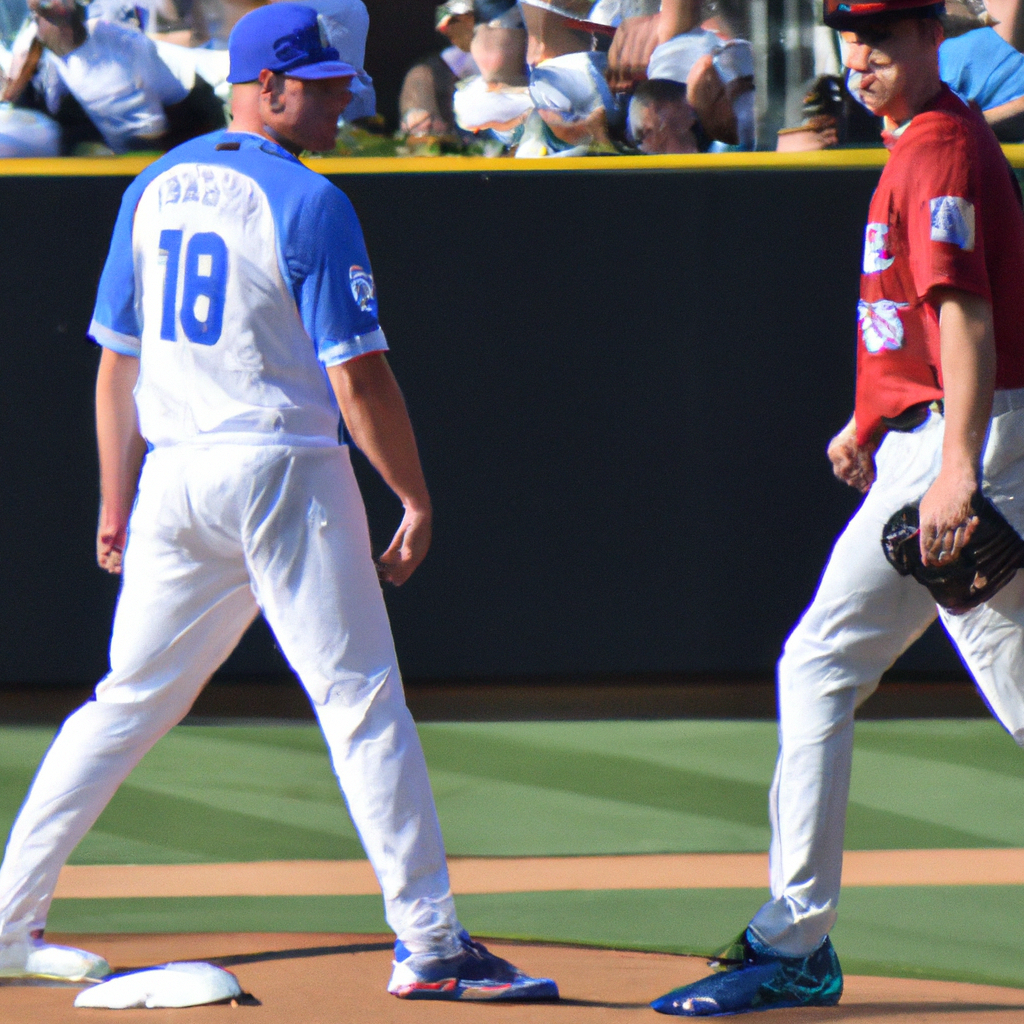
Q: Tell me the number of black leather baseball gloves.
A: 1